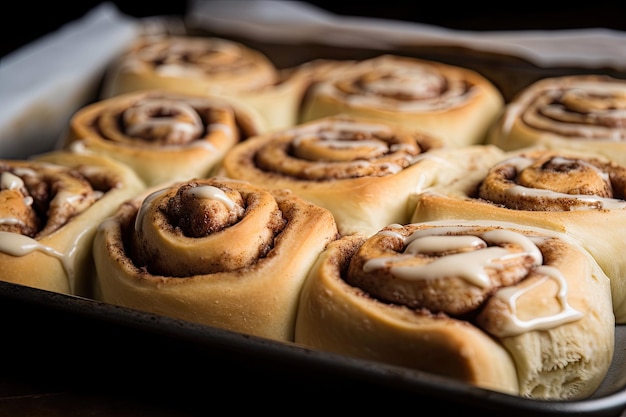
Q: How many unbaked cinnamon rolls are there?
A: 0